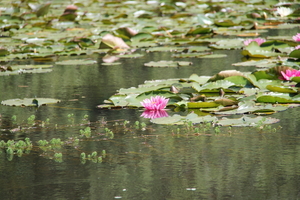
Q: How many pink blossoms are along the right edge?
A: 3